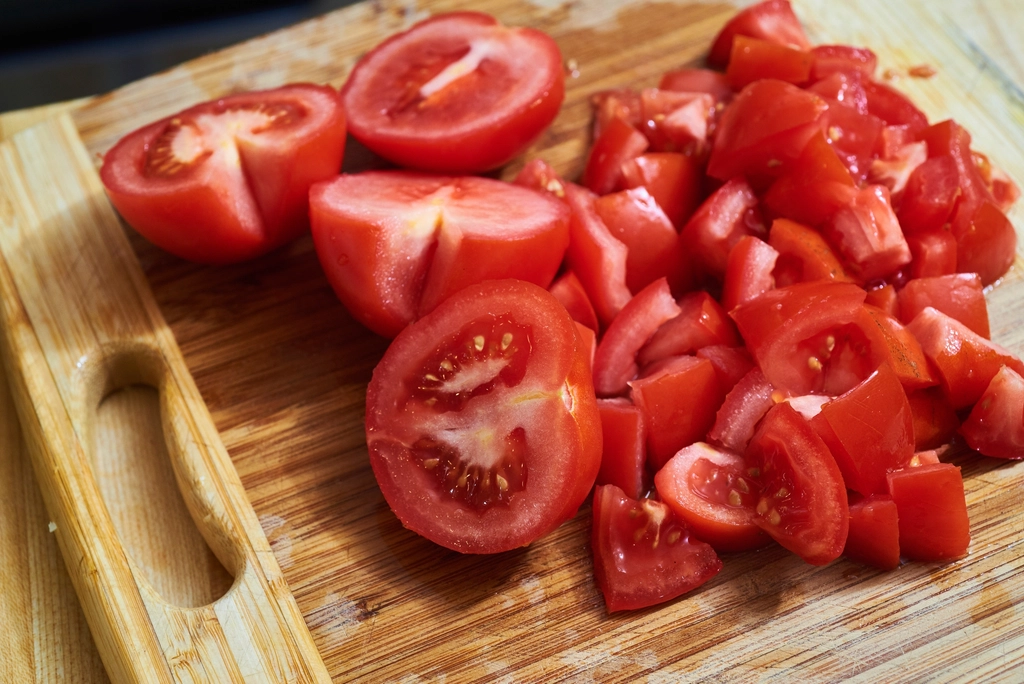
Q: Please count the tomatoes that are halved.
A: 4